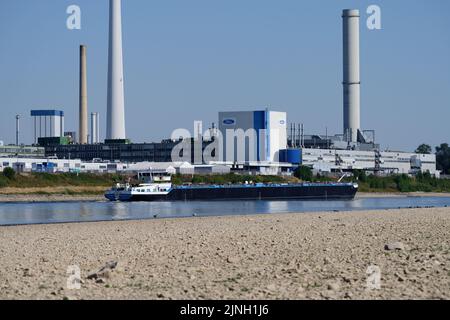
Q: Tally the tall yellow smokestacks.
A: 1